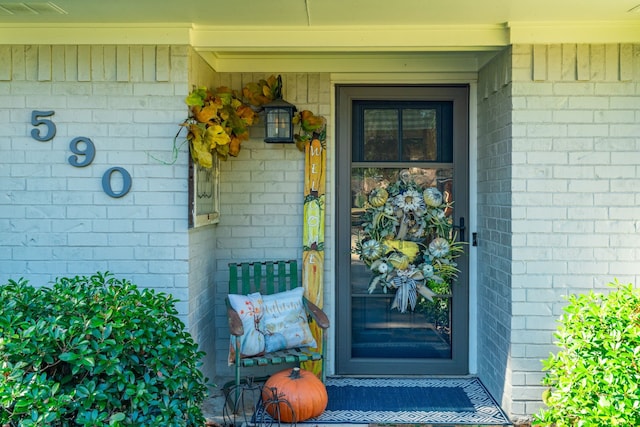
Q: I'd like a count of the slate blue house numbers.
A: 3